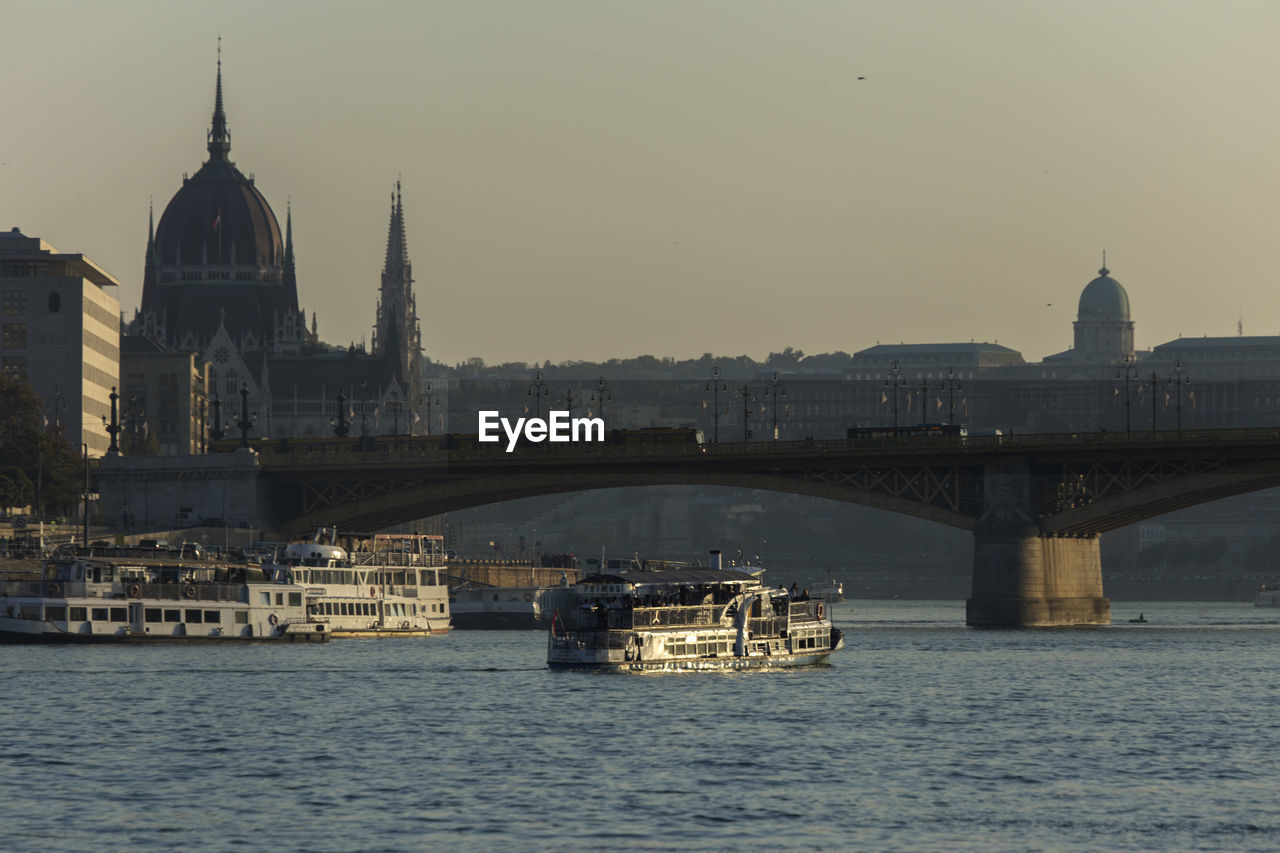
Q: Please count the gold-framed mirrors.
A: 0